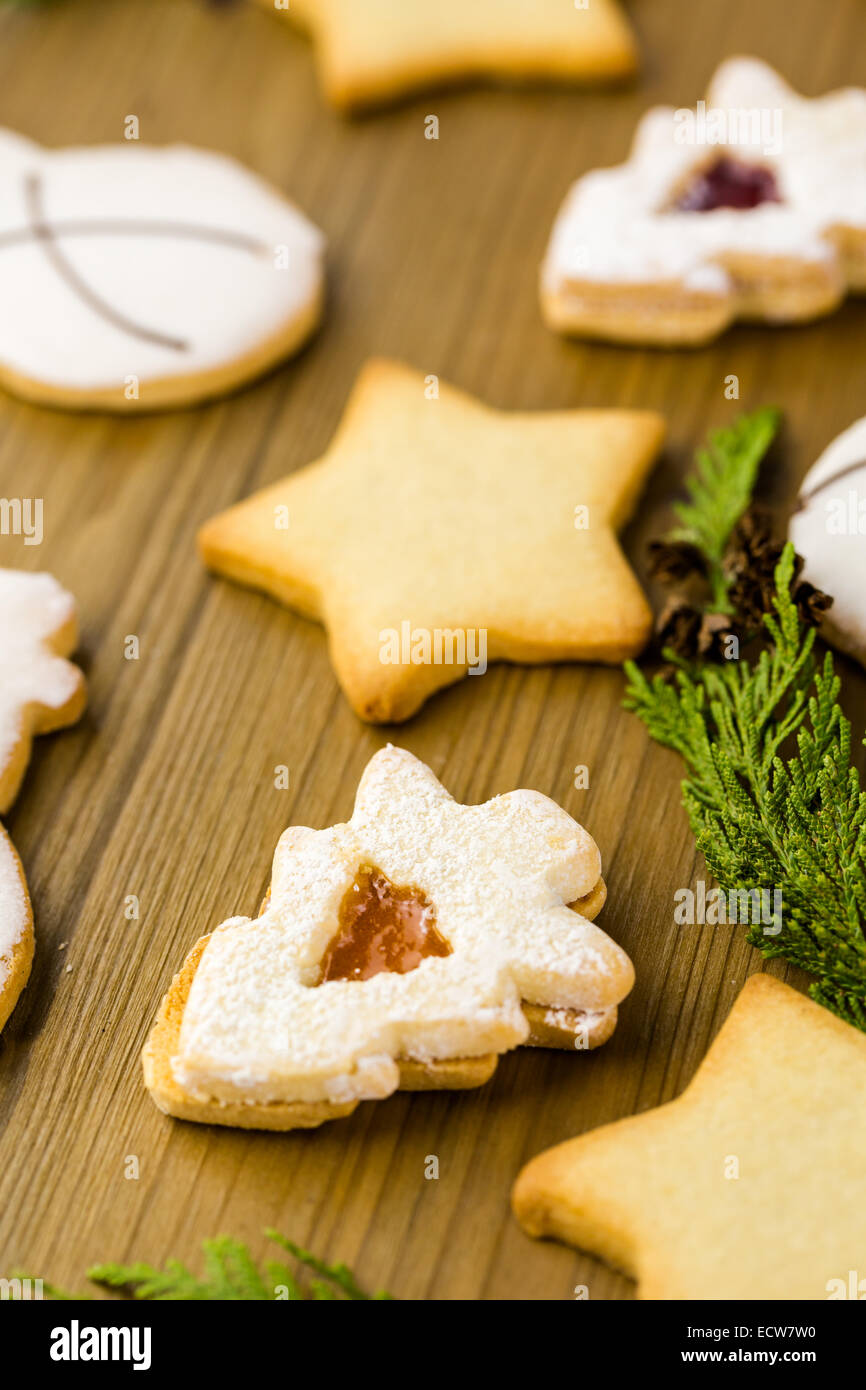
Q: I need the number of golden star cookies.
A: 3